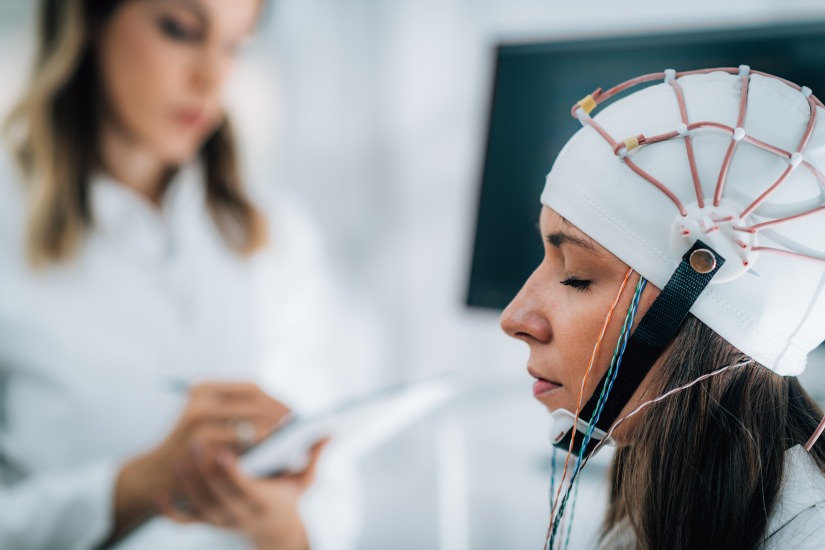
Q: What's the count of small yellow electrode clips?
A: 2